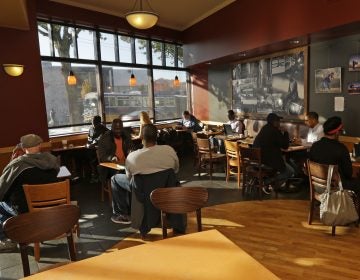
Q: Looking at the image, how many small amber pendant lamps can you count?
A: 3